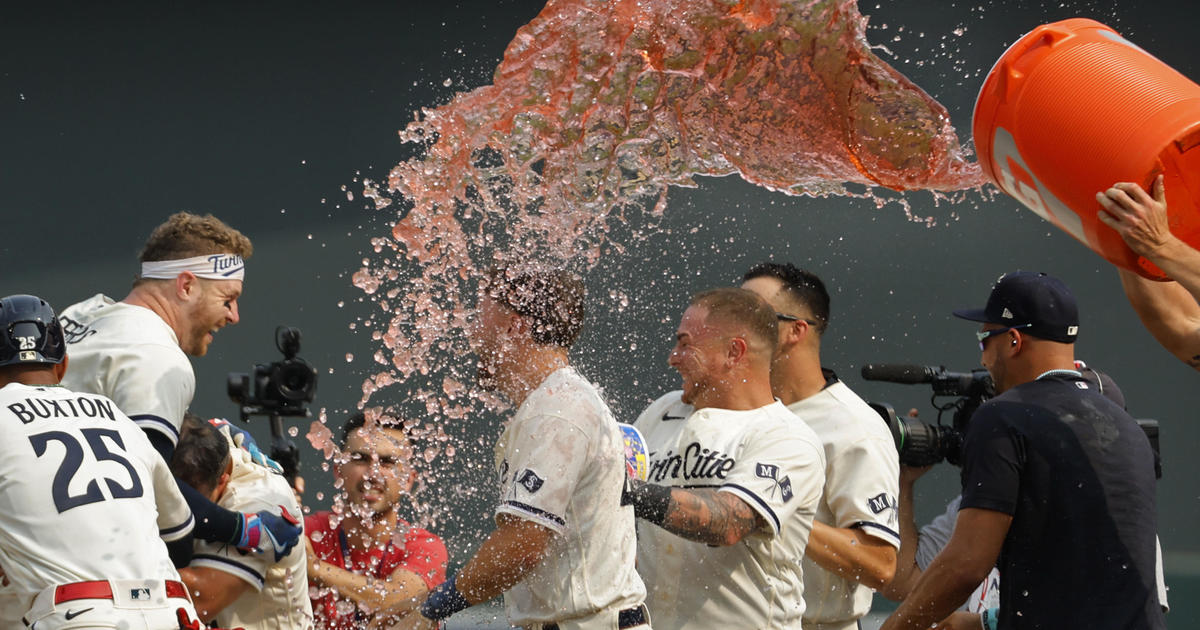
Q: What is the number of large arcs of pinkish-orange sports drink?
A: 1